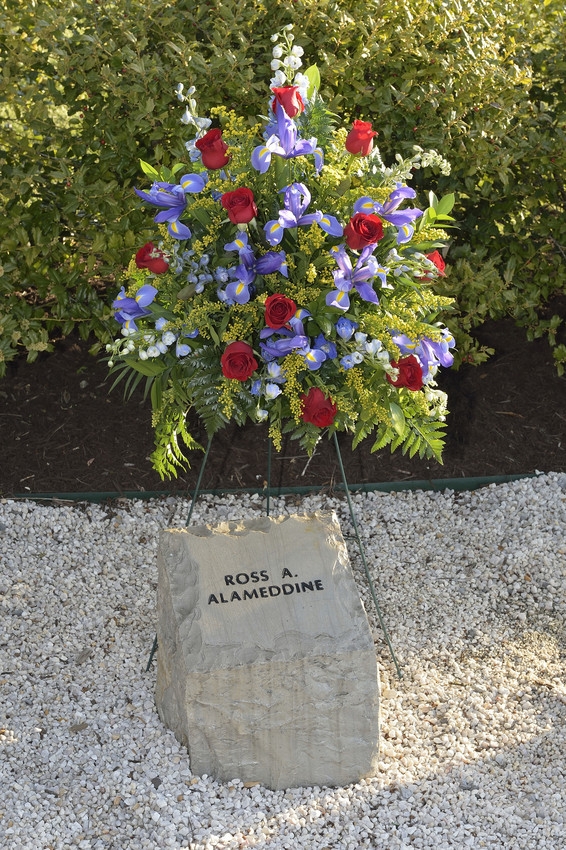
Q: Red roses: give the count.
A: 11